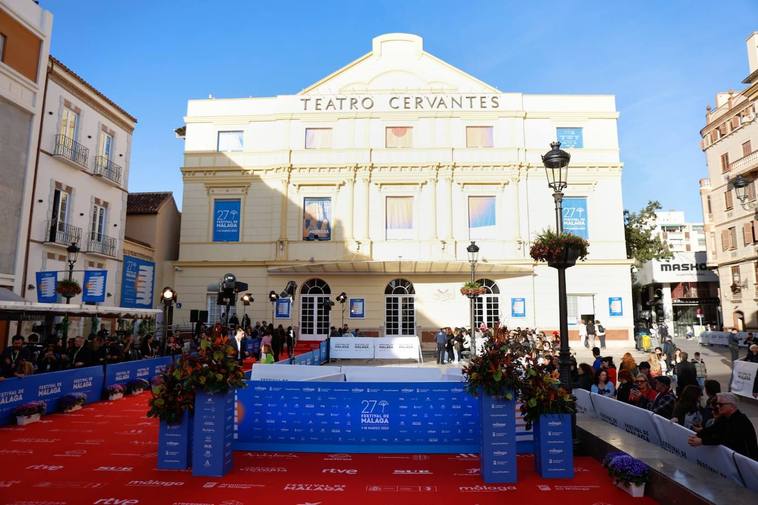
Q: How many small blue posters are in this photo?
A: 4